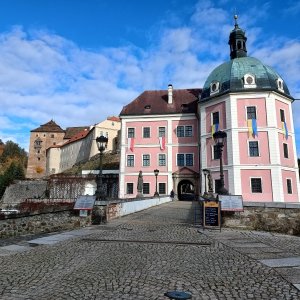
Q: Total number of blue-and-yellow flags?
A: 3